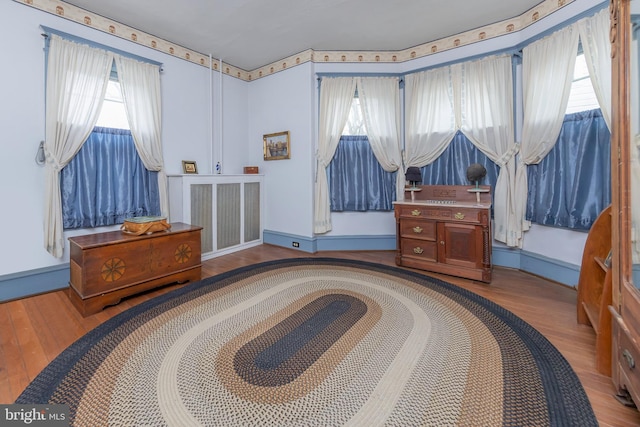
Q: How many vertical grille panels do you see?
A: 3